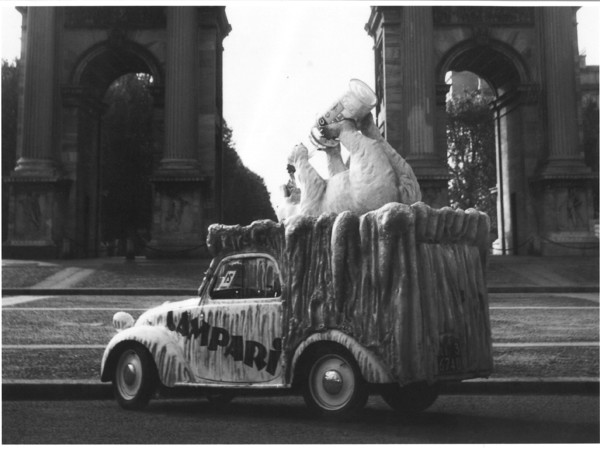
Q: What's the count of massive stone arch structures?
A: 2